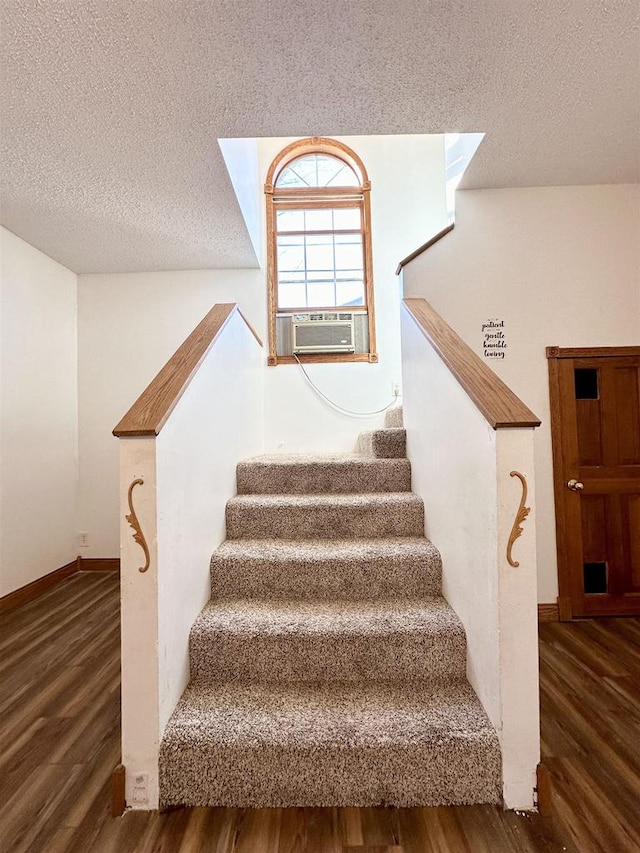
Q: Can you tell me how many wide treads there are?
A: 5